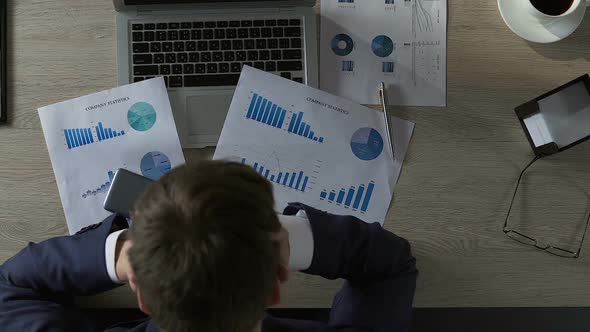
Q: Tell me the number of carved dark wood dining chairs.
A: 0